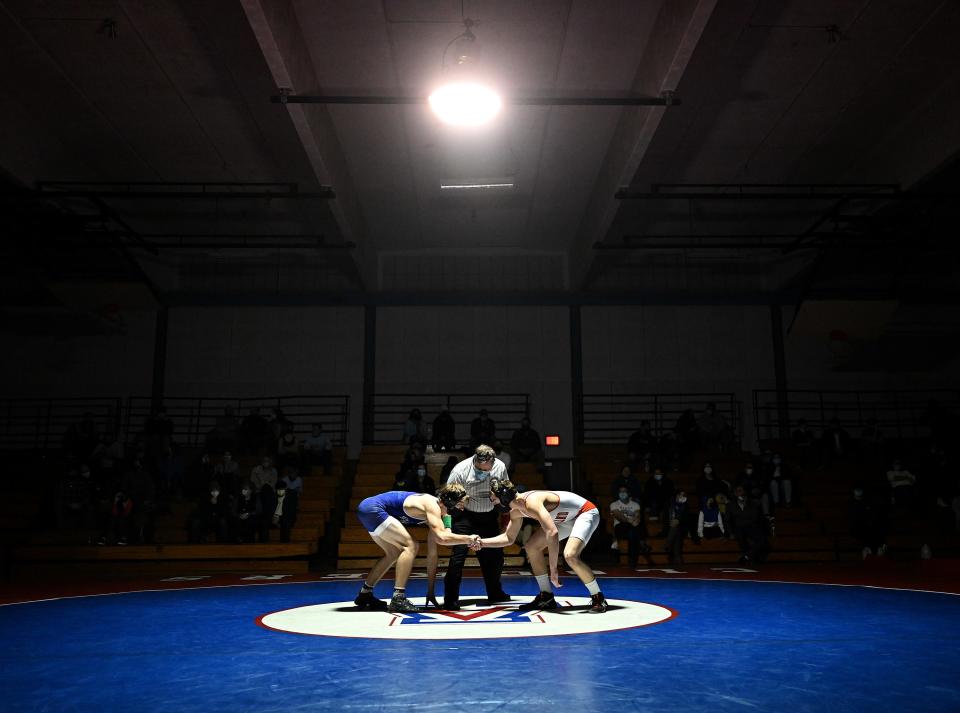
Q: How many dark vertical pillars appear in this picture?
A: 4